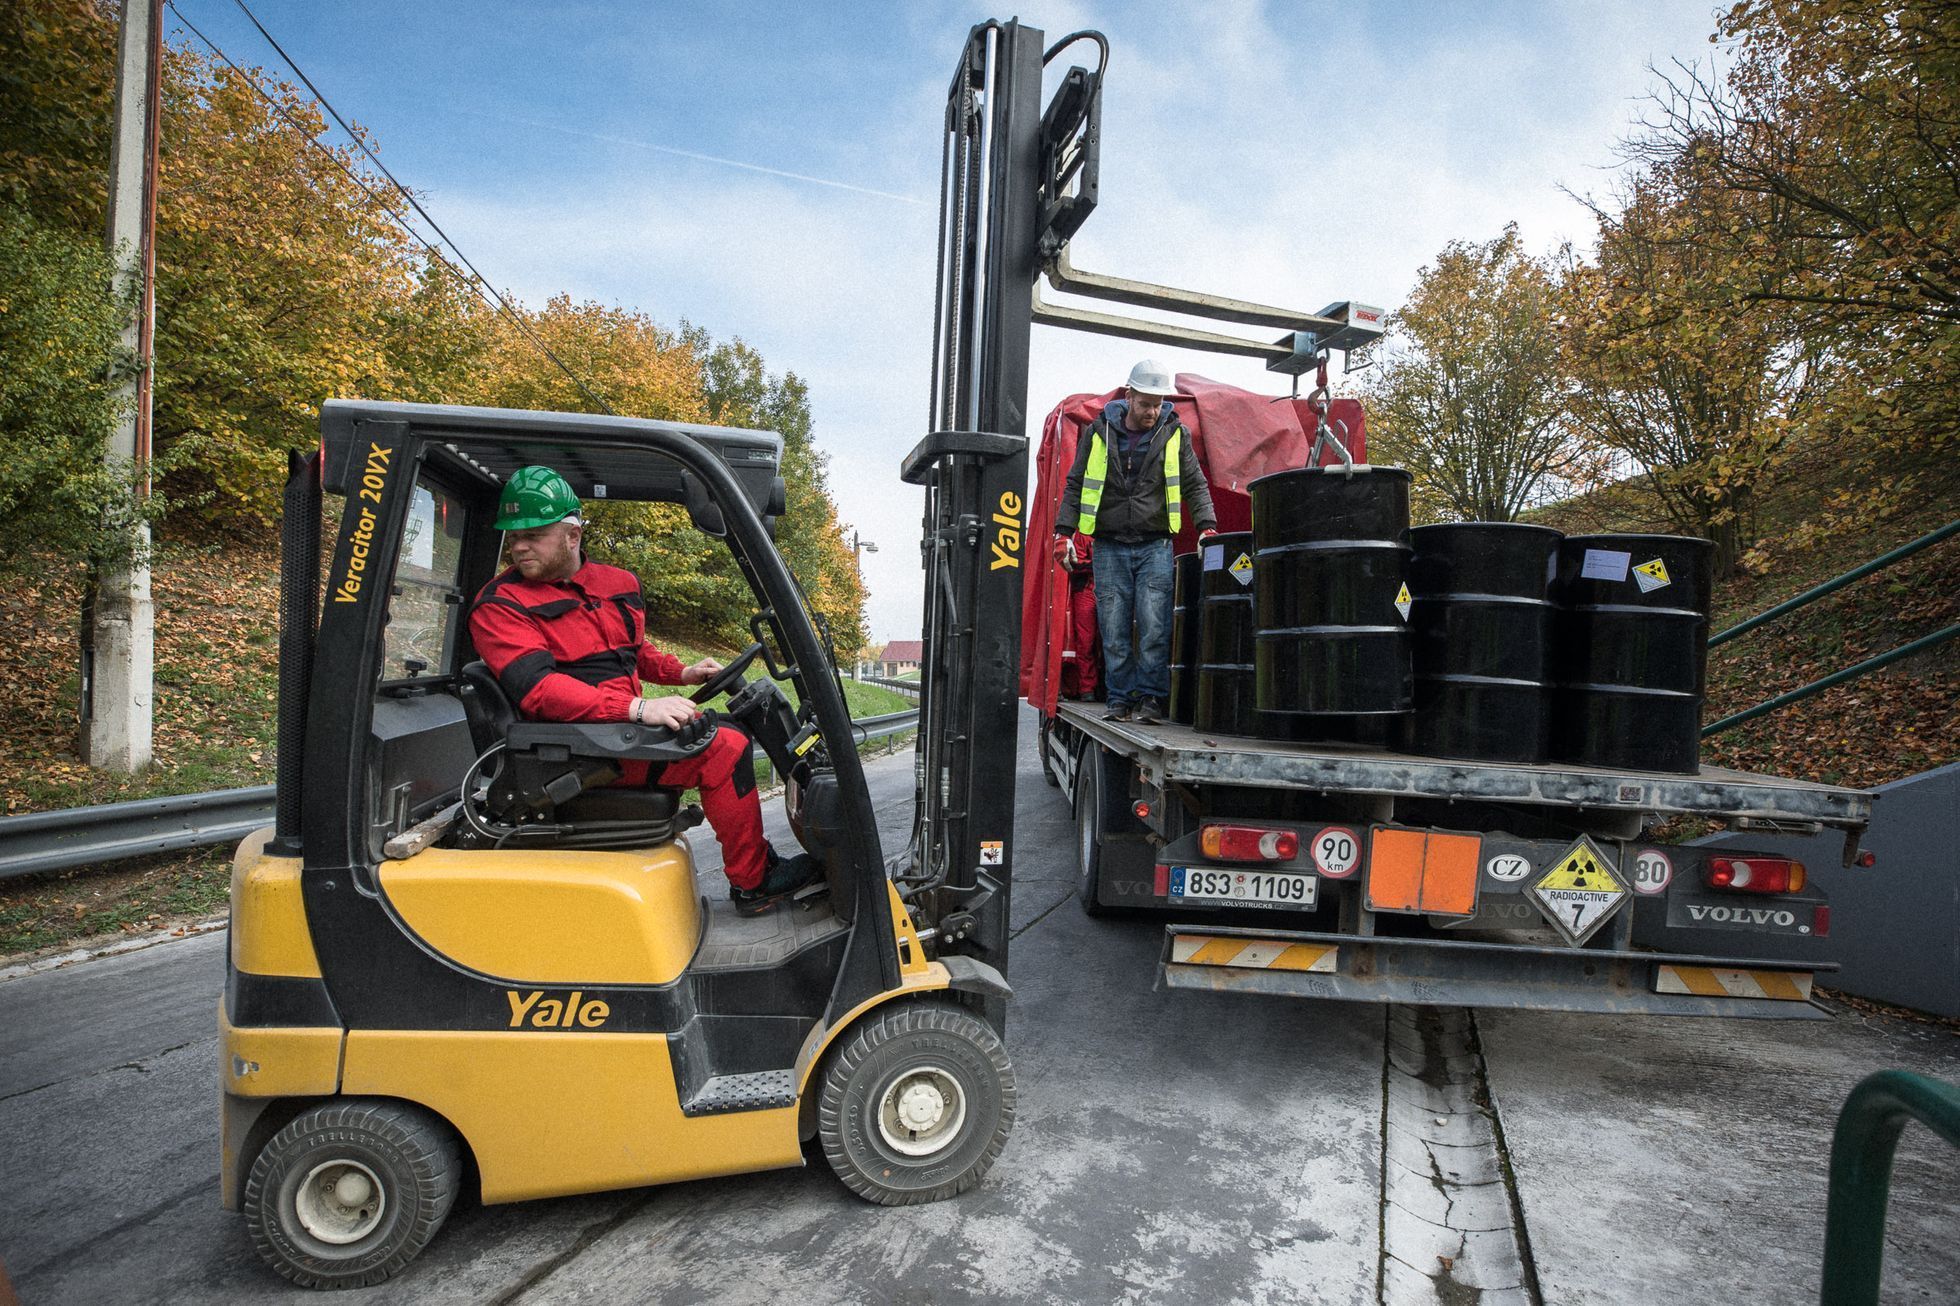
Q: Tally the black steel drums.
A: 5